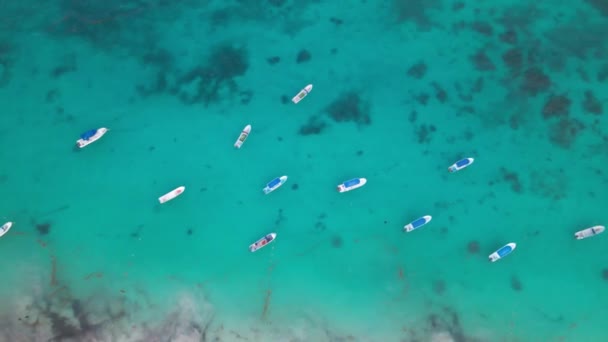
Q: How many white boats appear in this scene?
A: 12